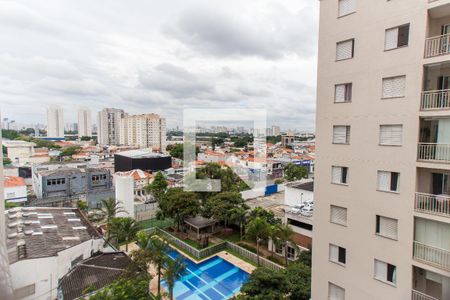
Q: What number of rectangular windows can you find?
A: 14